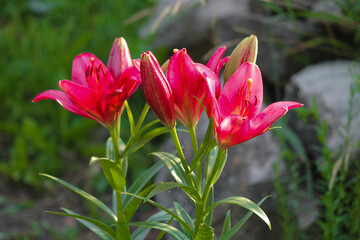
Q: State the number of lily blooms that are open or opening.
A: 3